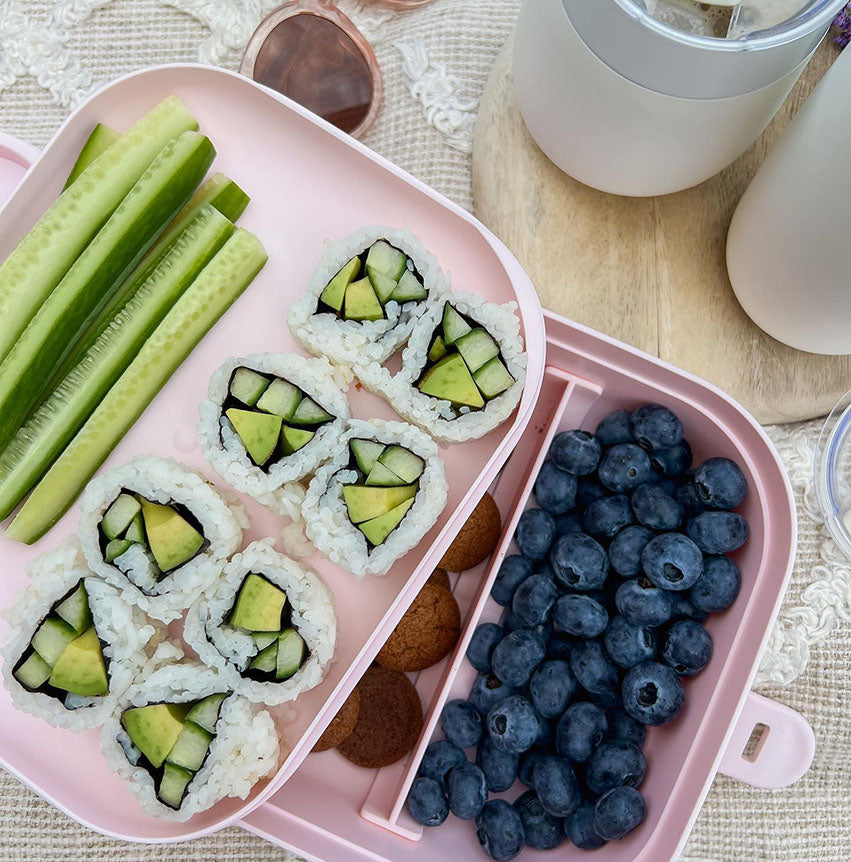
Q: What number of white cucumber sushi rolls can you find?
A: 8